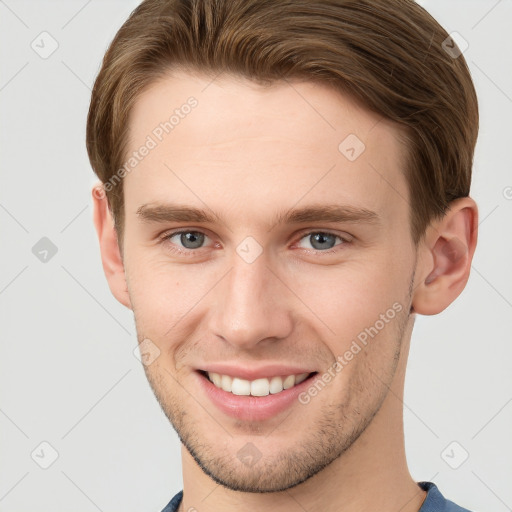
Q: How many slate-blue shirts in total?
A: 1